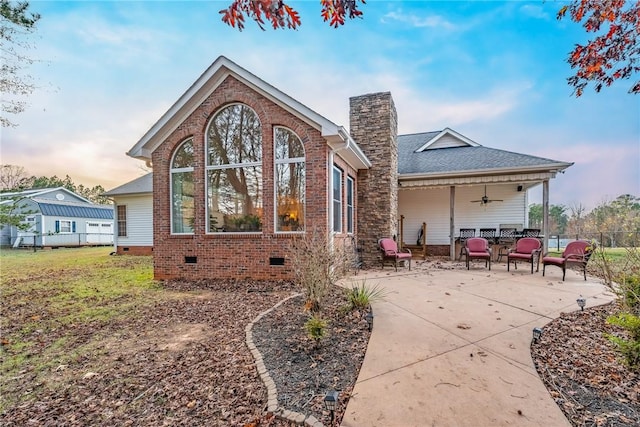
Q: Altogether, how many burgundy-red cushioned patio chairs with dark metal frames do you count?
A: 4